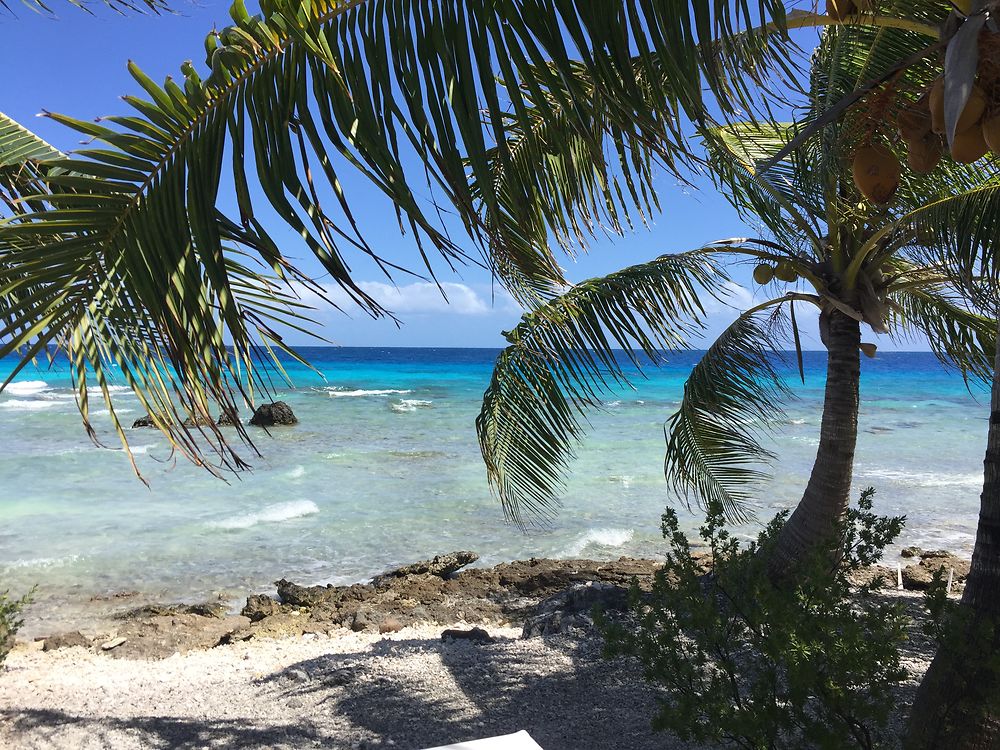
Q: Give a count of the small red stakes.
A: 0